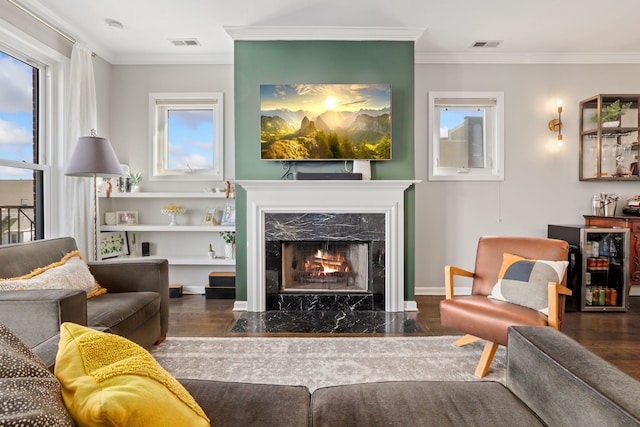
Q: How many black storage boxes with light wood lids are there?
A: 3